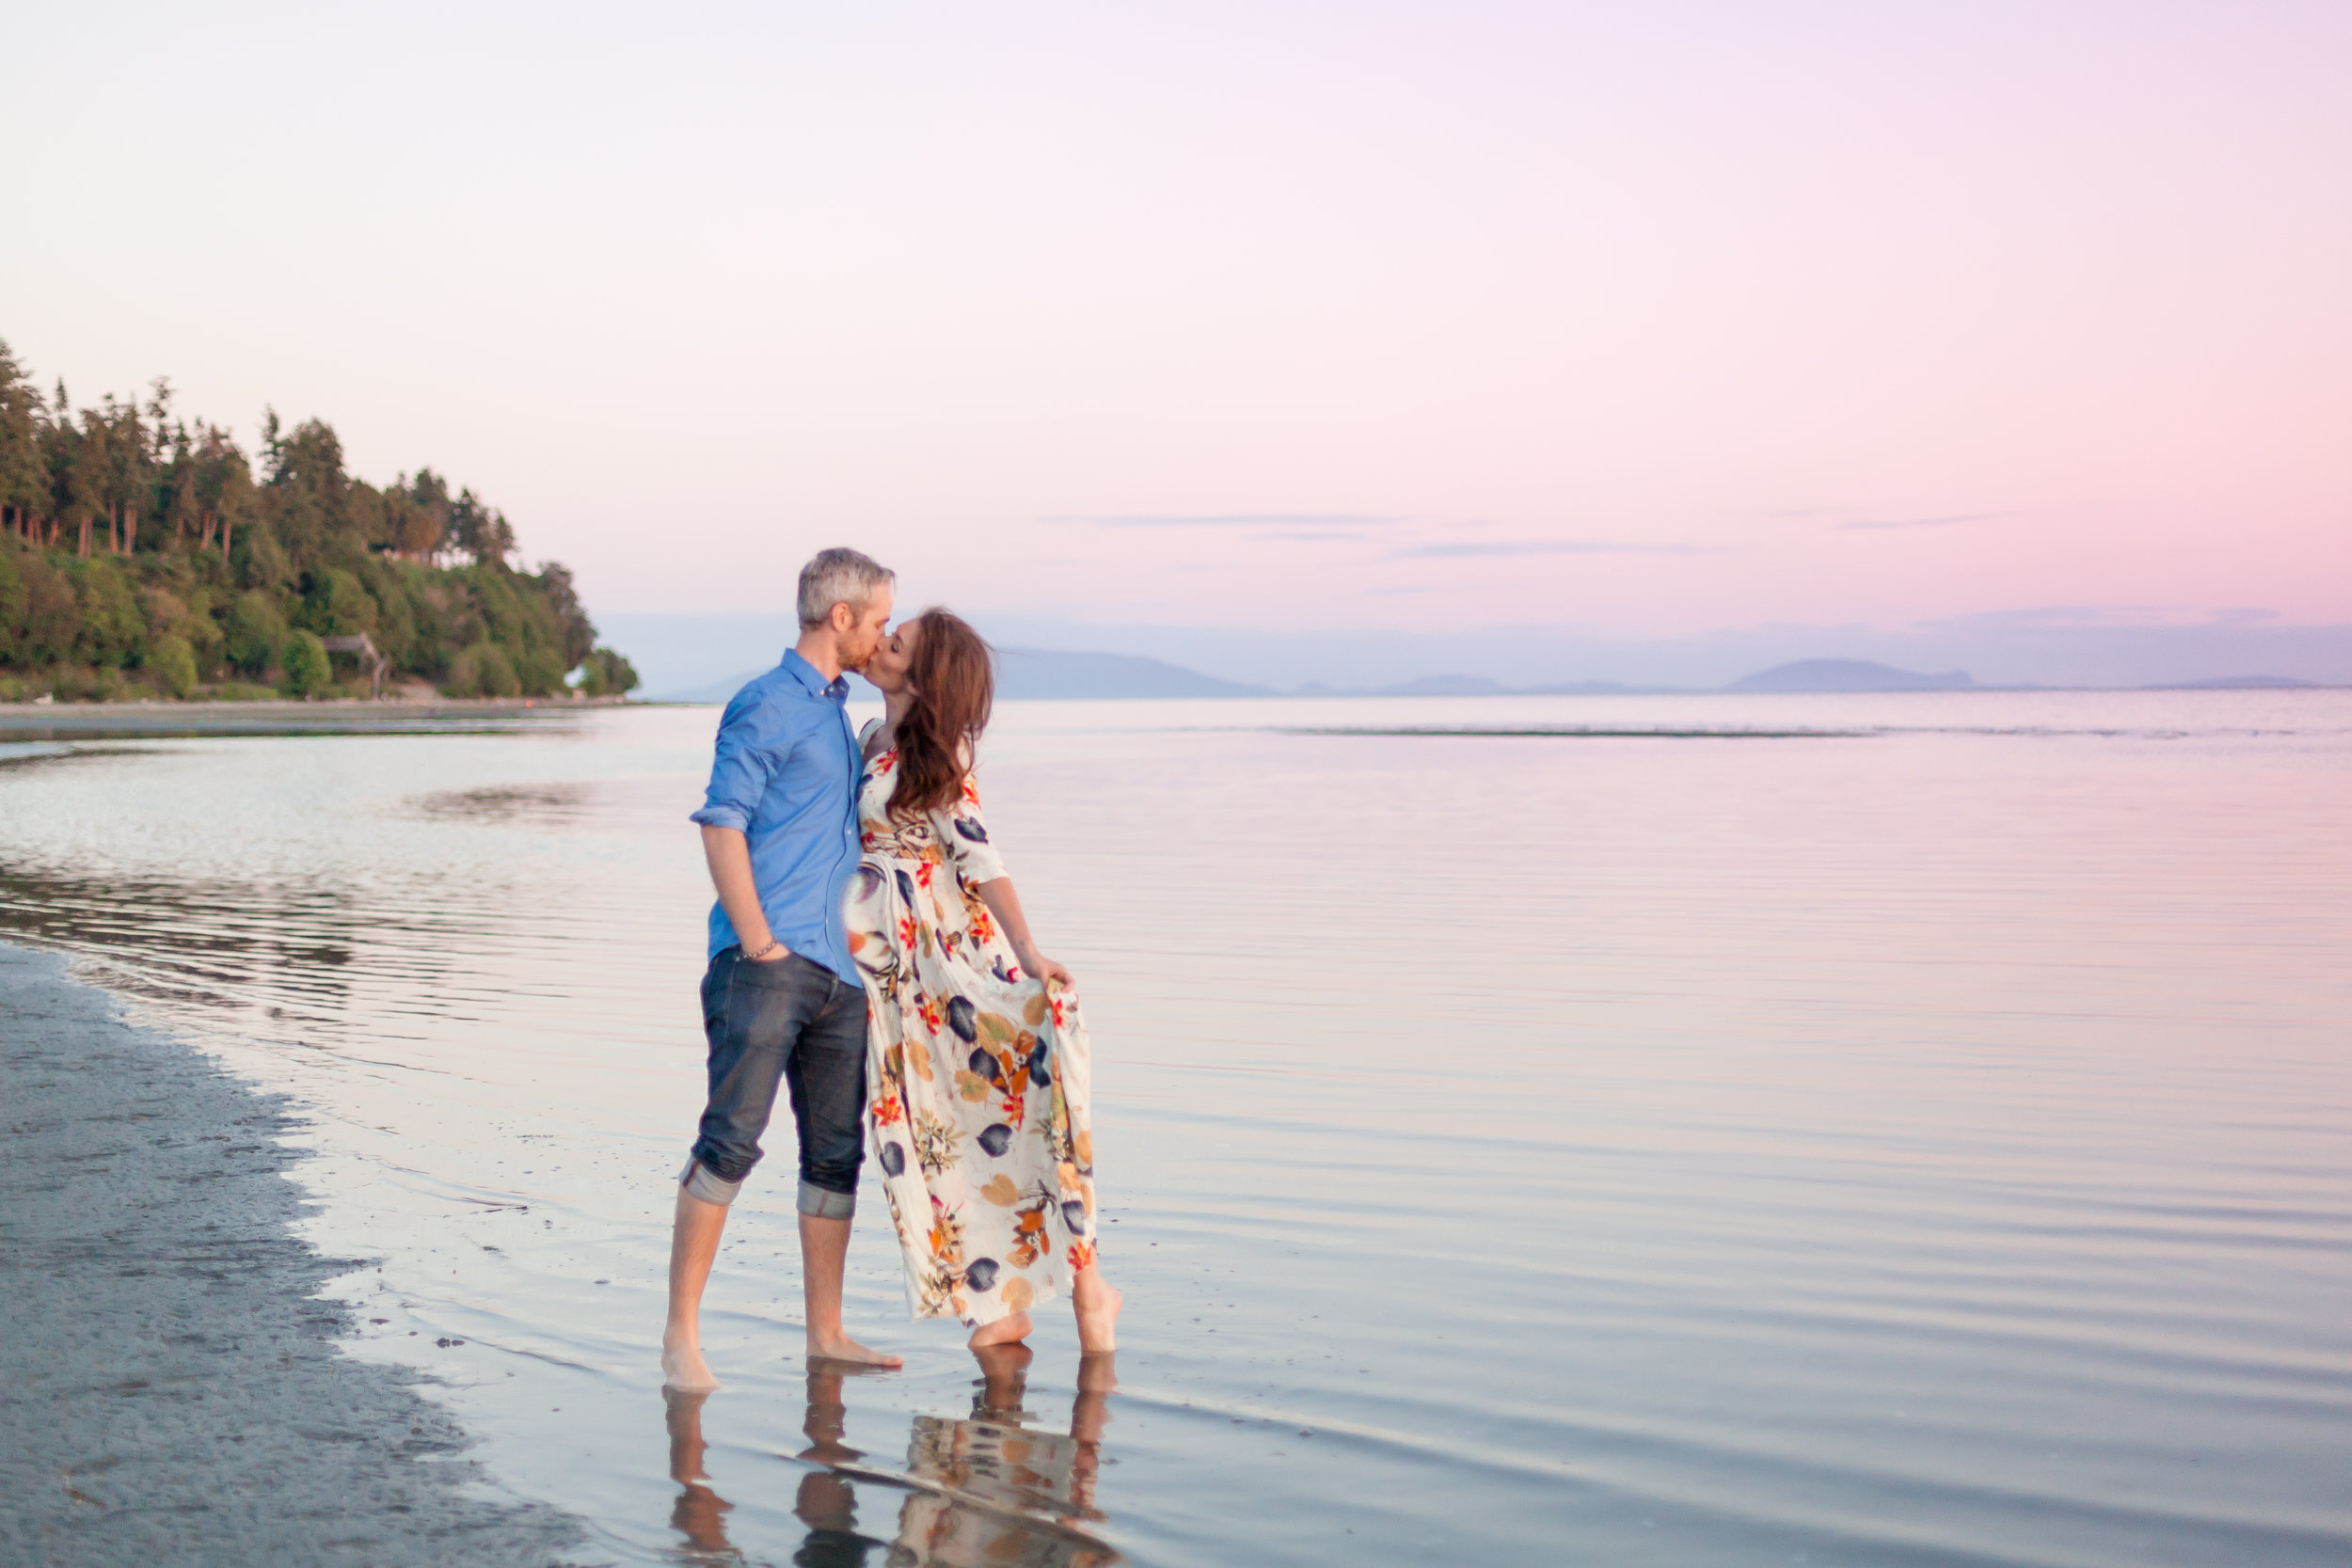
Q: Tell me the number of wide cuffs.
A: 2